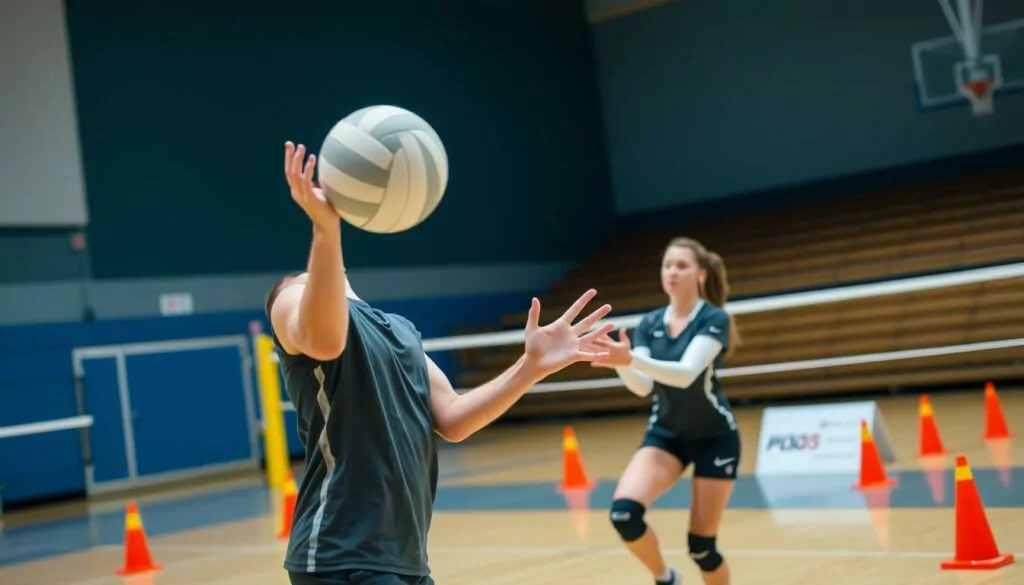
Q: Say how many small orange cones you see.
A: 7